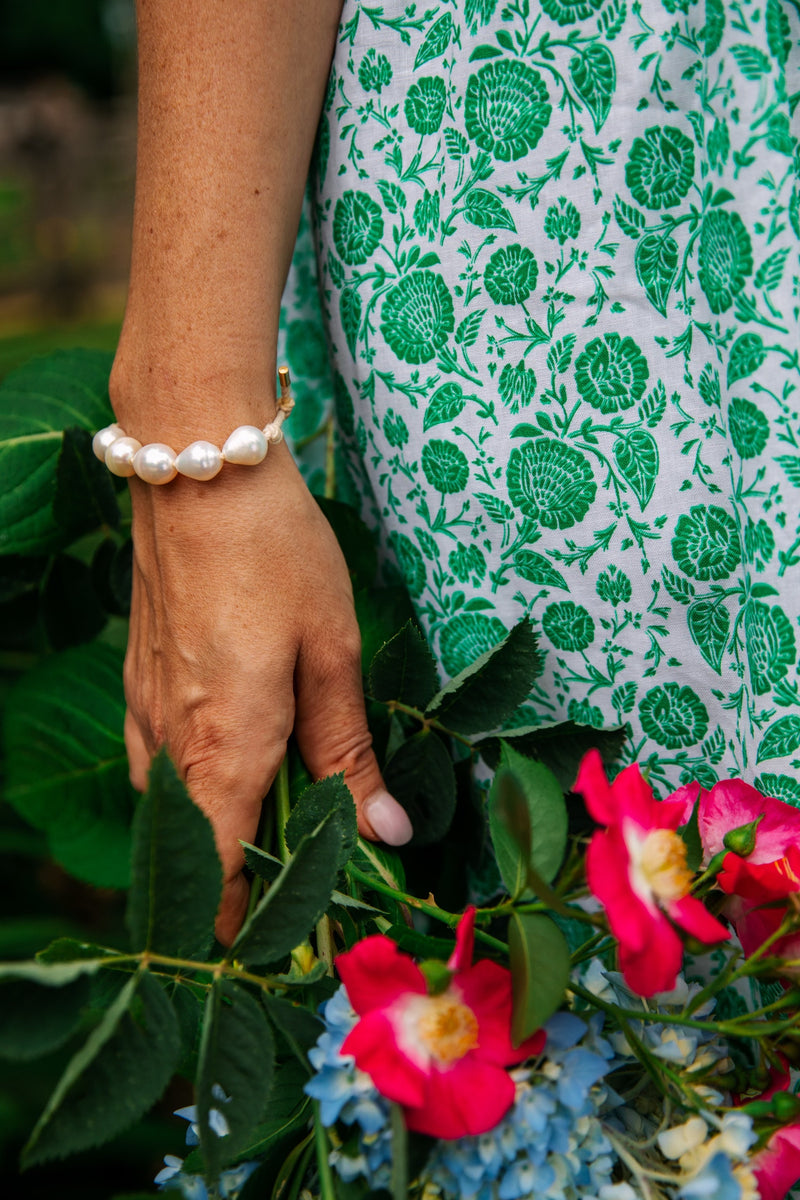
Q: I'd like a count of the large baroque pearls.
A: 5